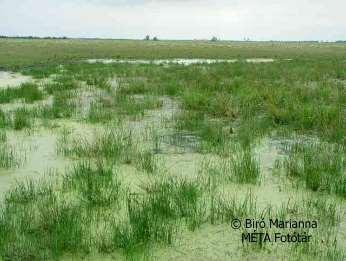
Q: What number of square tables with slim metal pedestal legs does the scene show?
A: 0